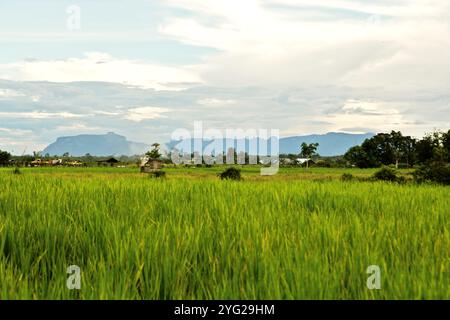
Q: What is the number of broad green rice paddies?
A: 1